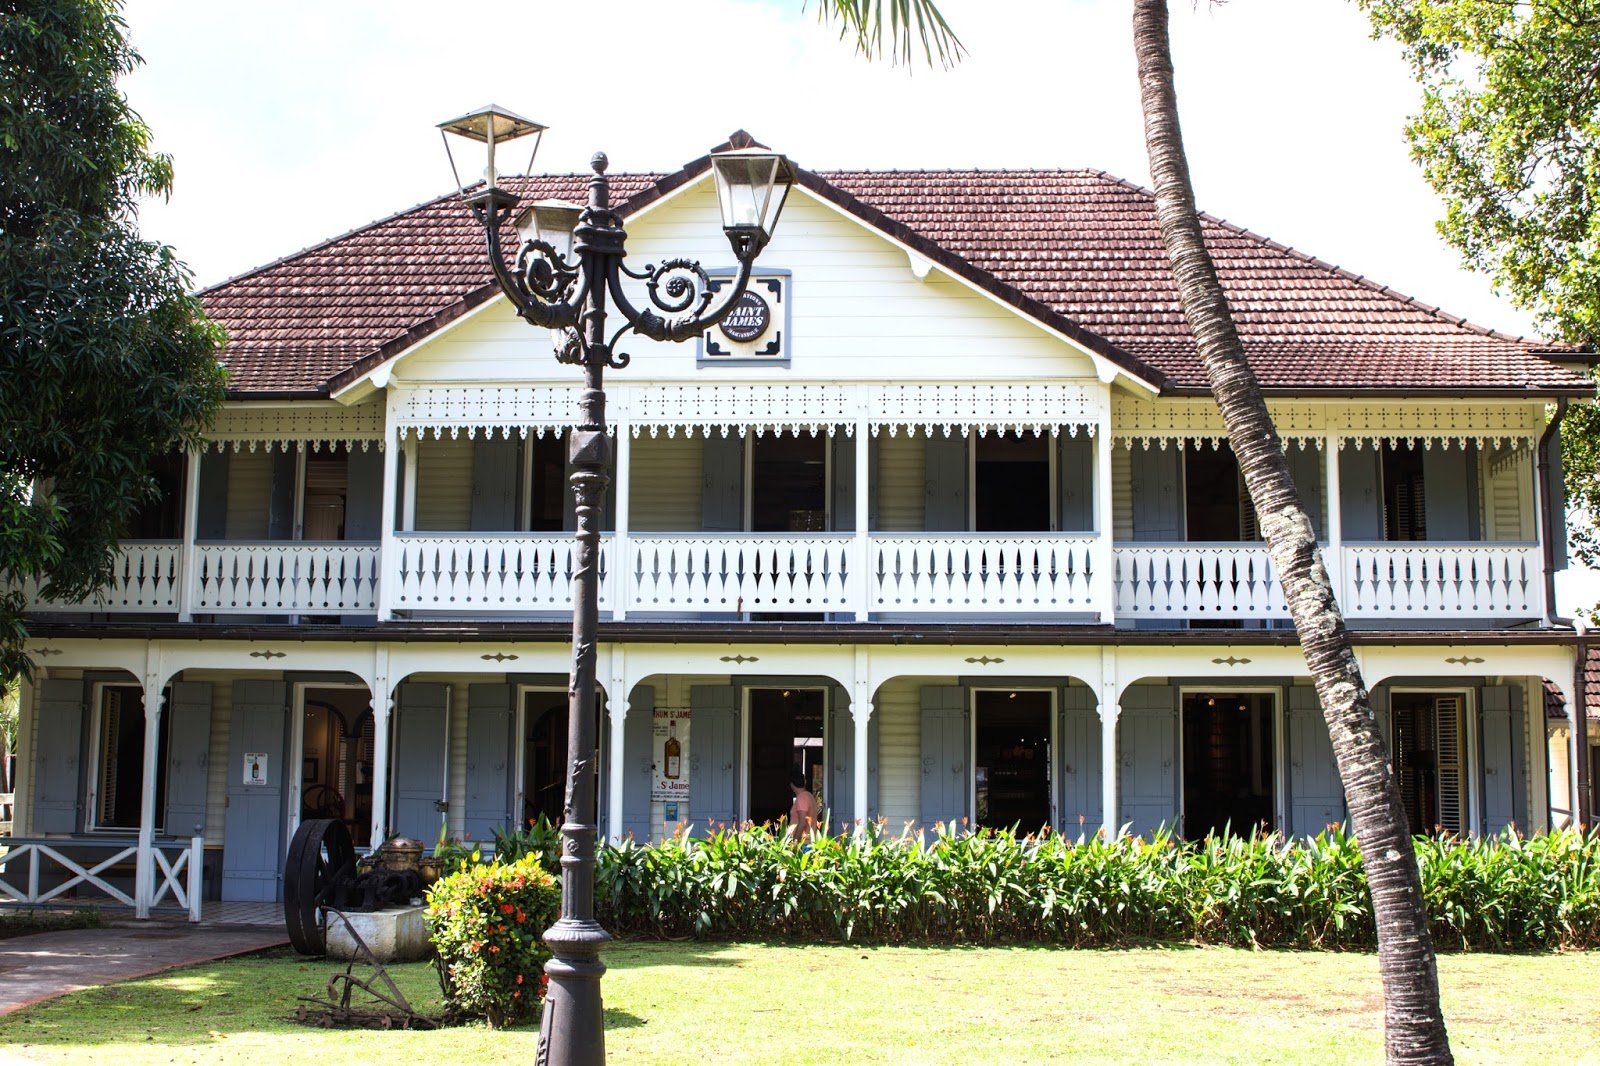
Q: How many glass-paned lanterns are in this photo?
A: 3